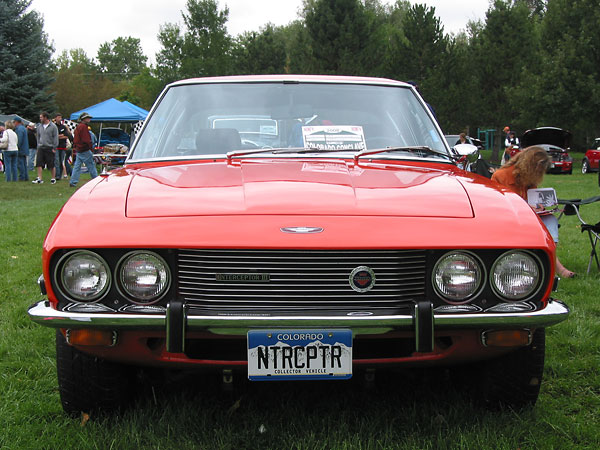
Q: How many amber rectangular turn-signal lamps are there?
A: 2